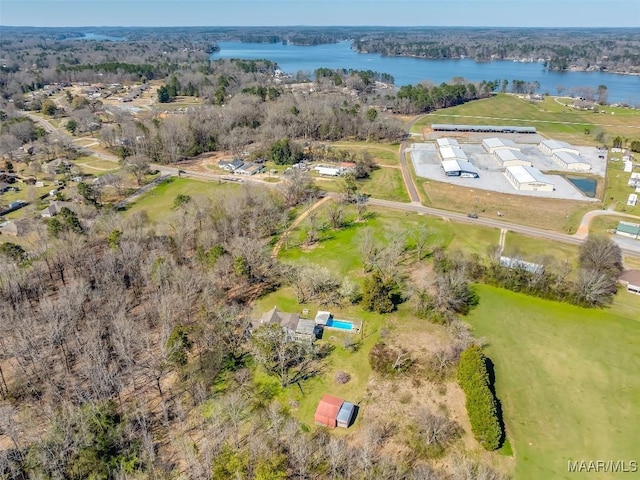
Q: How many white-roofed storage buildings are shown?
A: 8